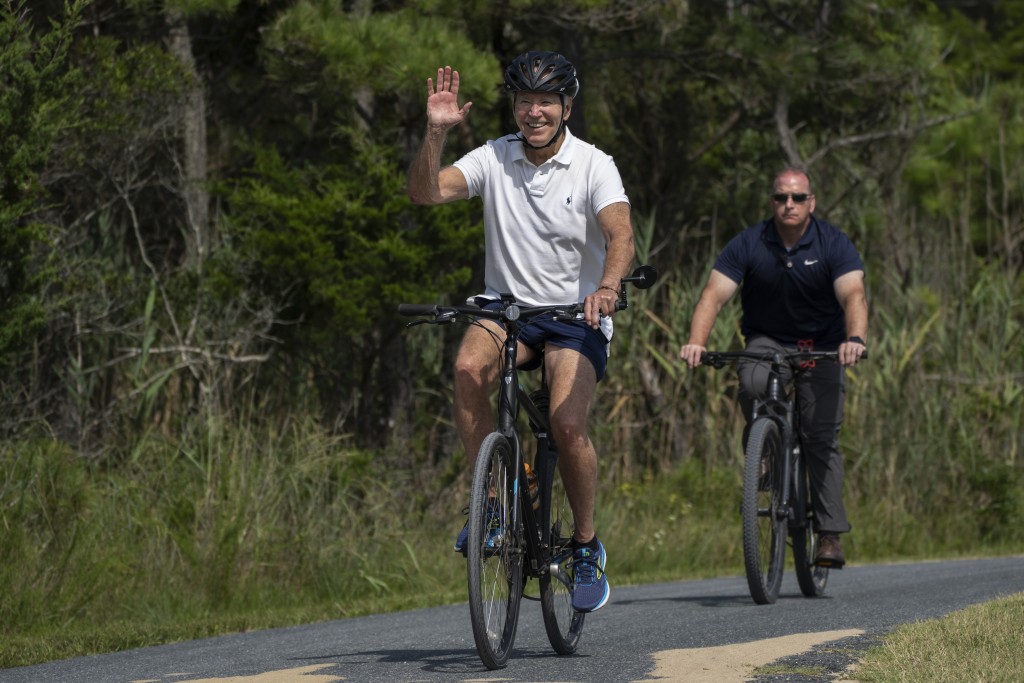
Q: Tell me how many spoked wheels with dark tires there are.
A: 4